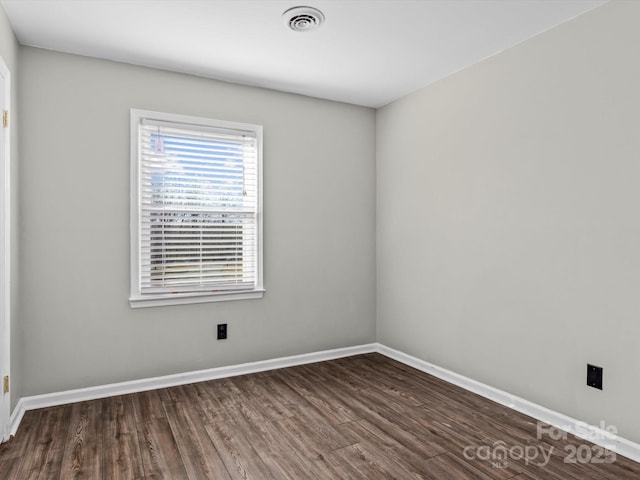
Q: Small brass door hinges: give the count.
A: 2